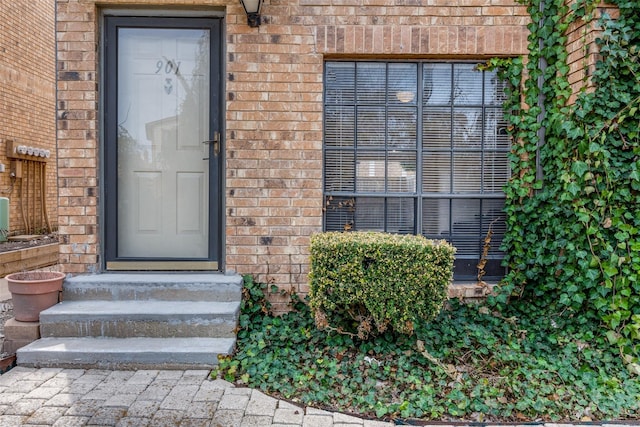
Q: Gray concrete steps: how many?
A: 3